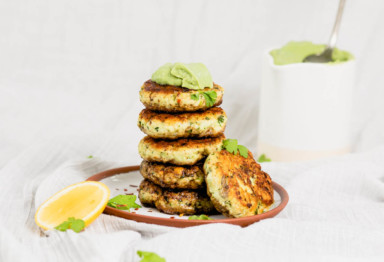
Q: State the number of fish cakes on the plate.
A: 6